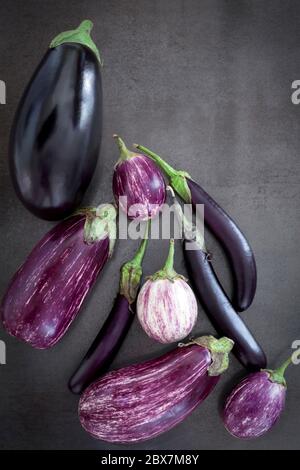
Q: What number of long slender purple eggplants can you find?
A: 3